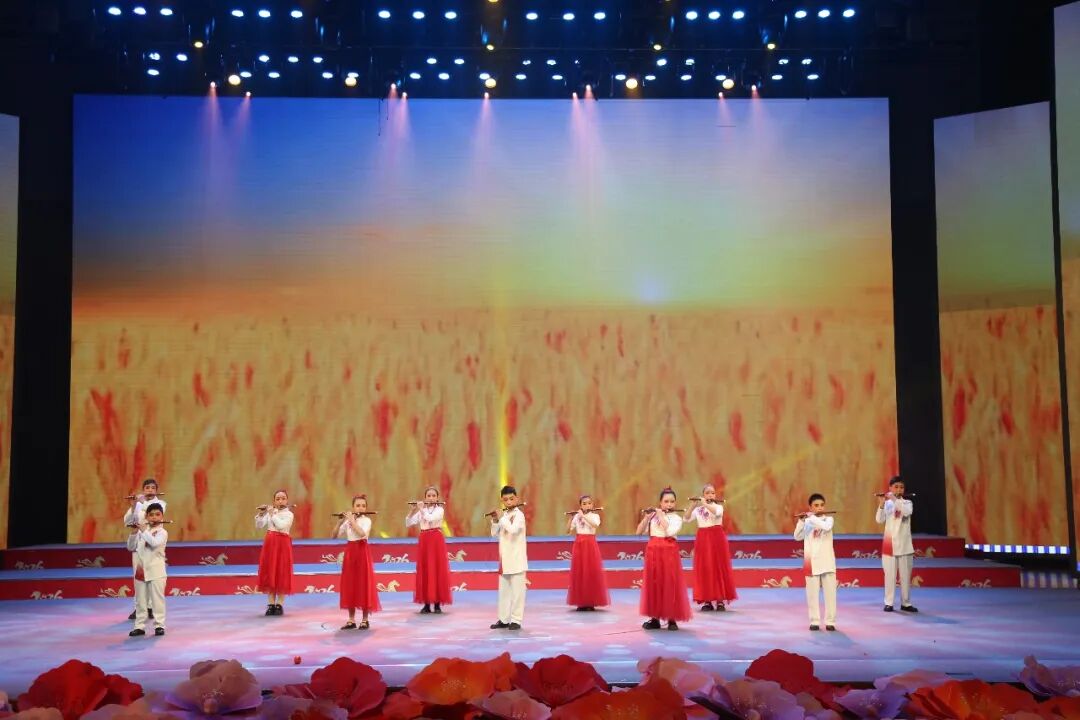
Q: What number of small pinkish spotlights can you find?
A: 9